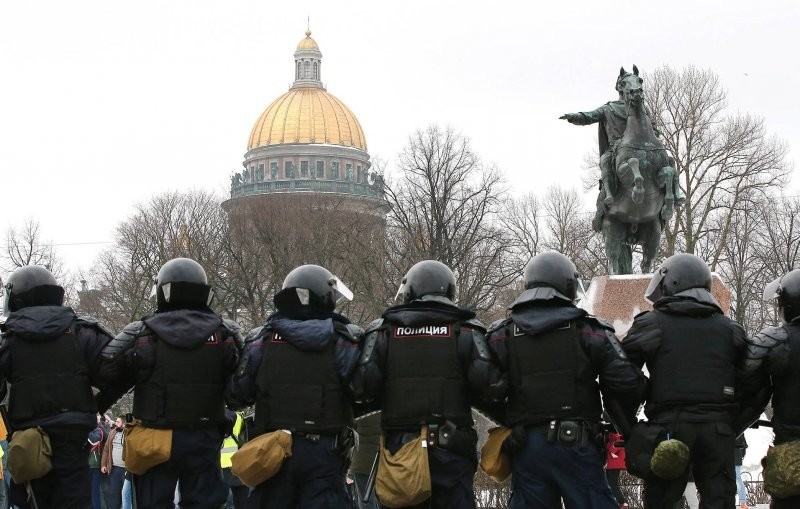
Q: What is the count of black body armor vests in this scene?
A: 7